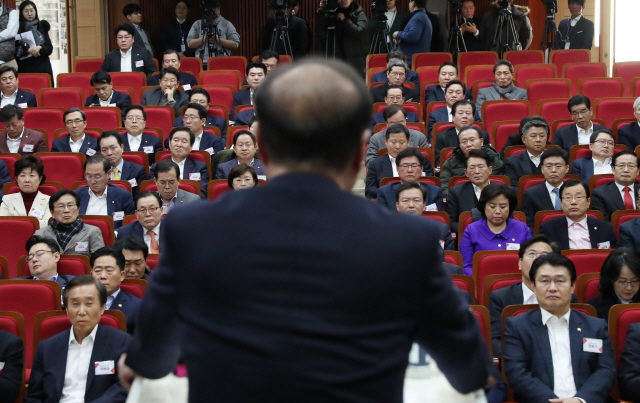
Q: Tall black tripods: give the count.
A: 7